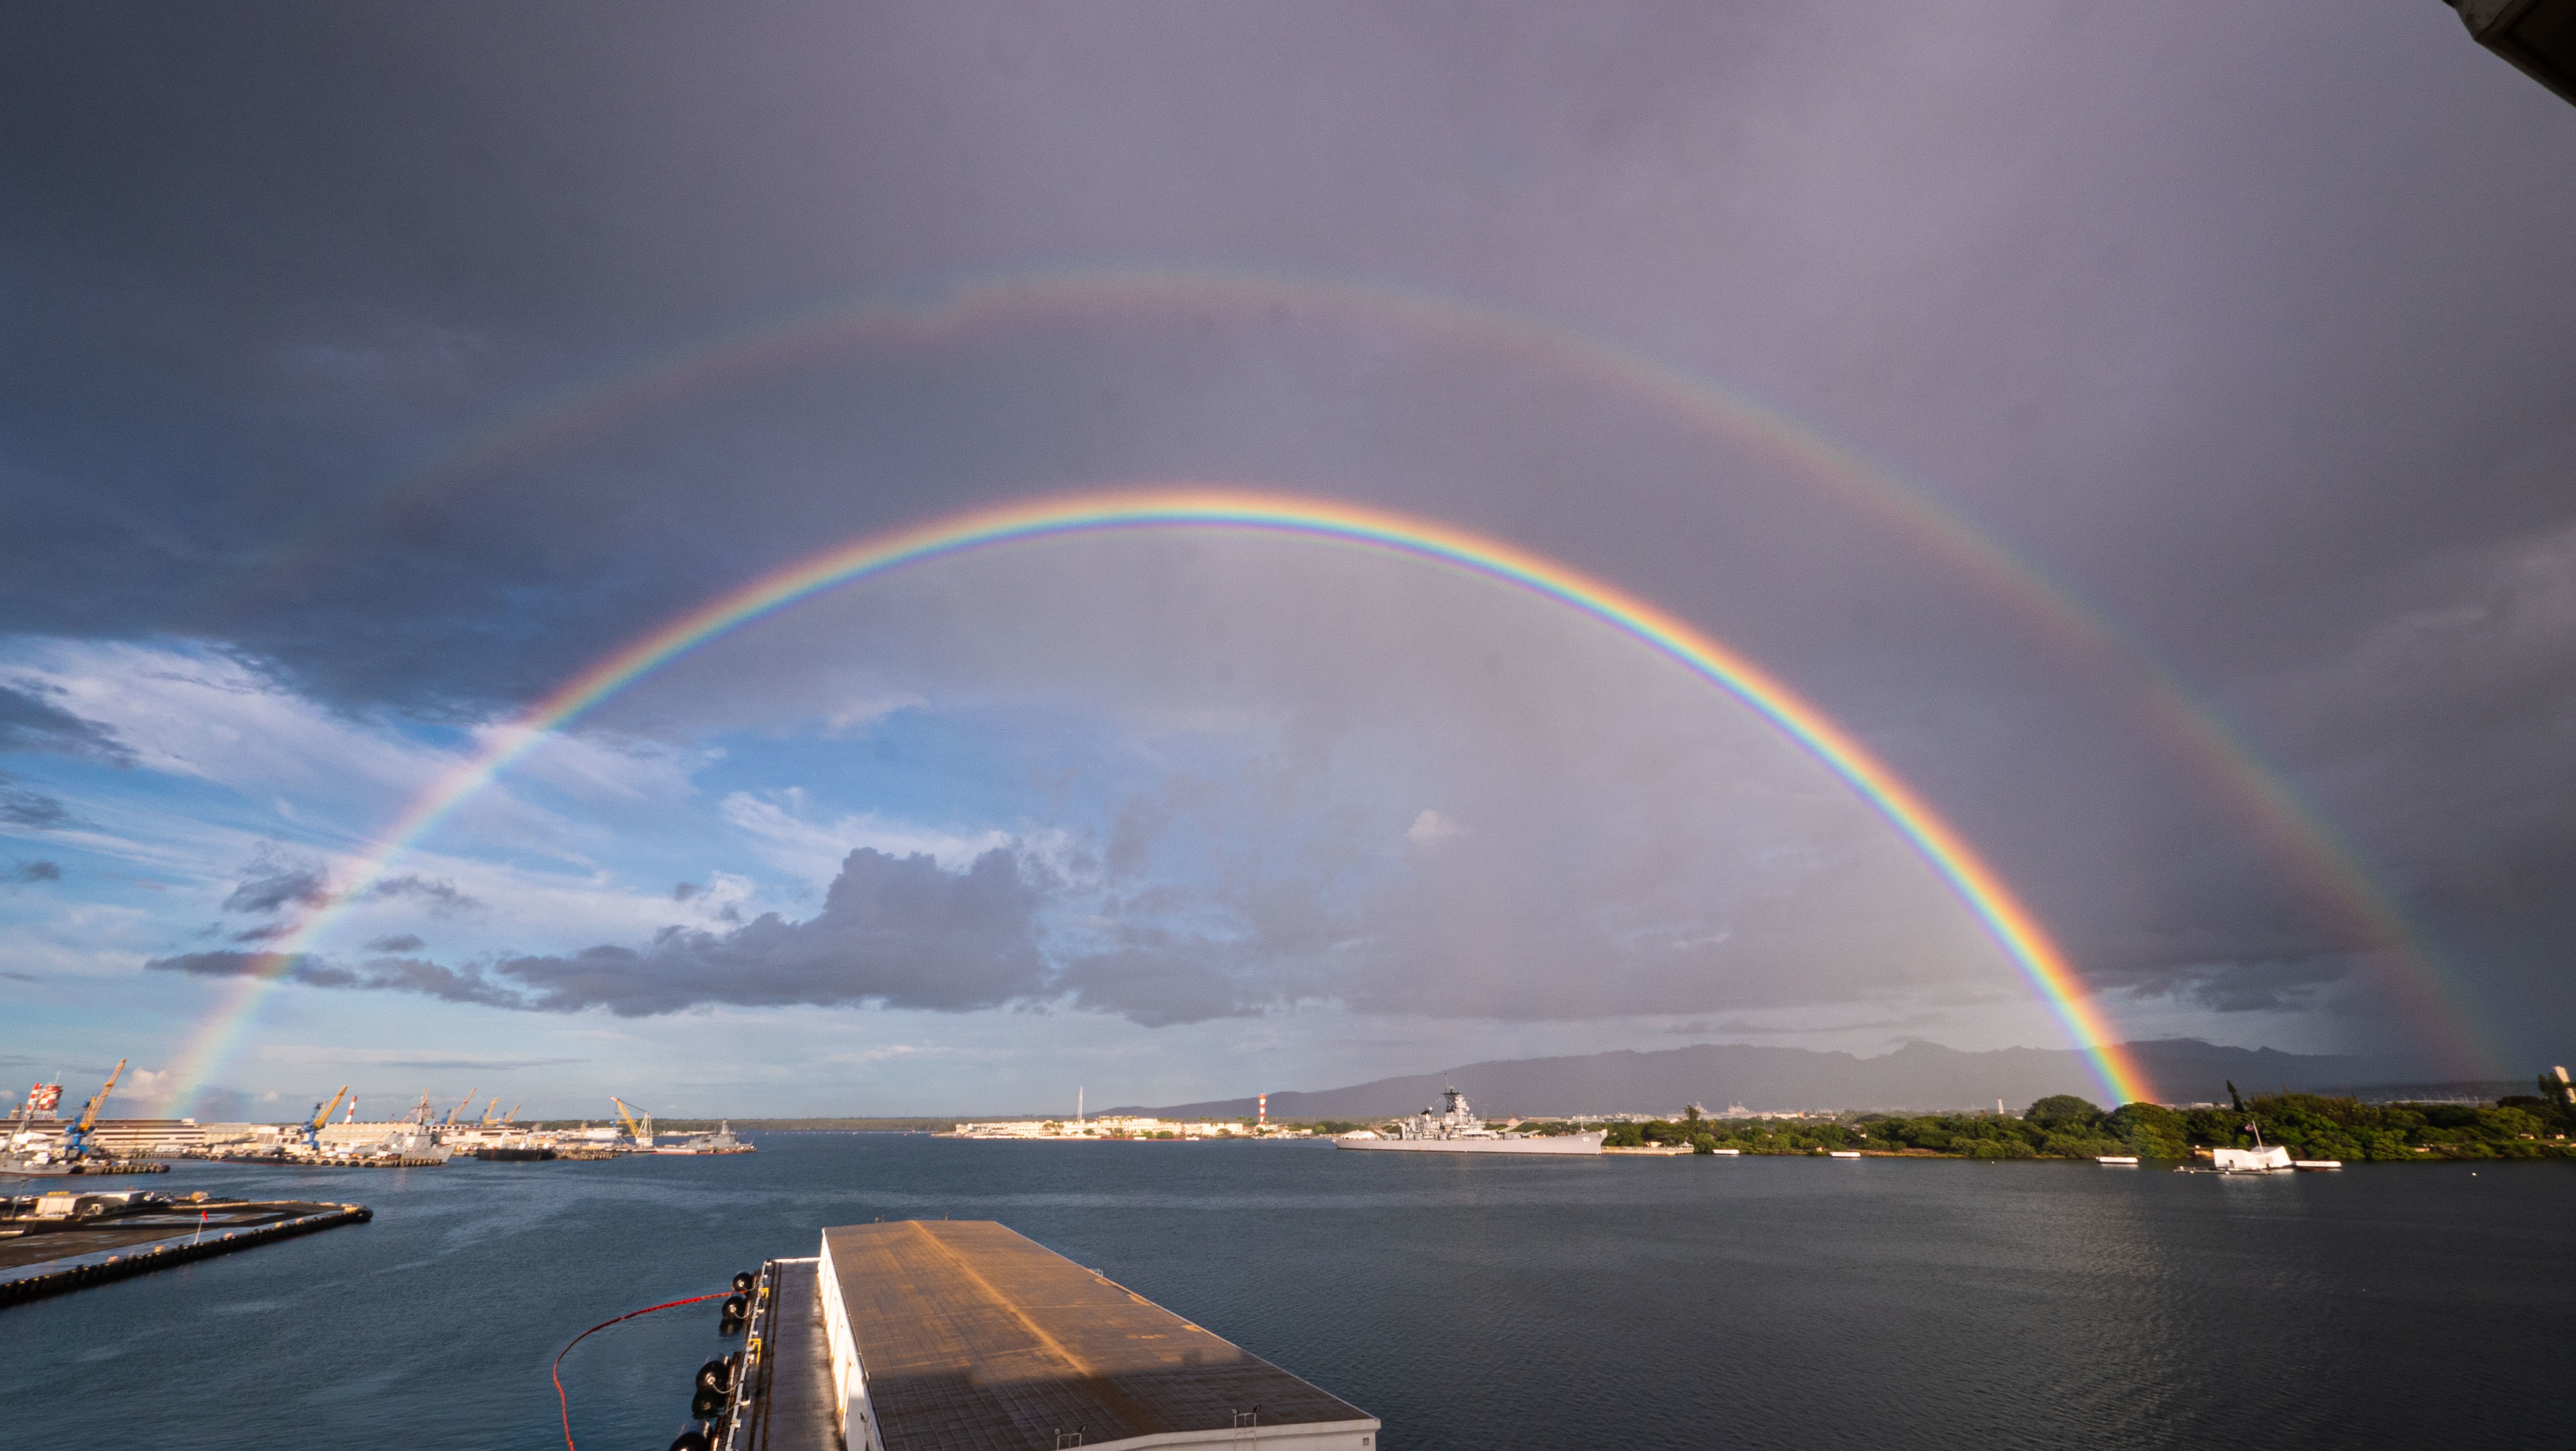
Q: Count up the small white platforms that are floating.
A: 4